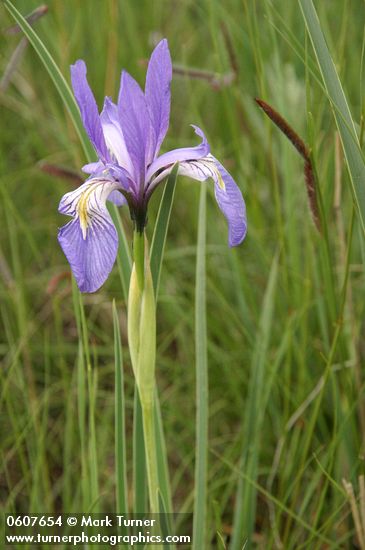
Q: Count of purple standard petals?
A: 3